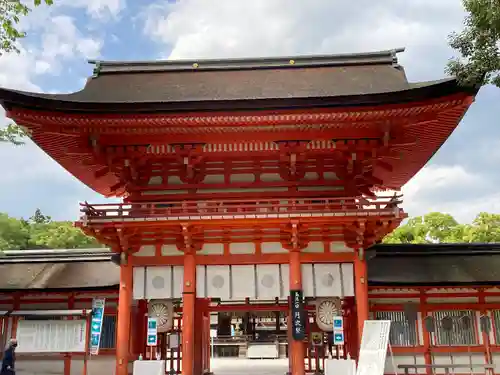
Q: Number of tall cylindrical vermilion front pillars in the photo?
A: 4